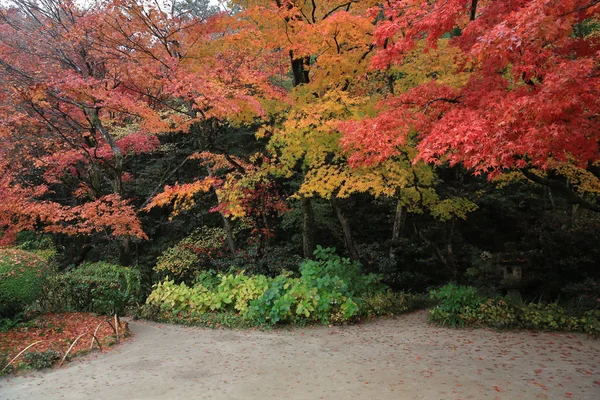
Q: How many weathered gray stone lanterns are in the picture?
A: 1